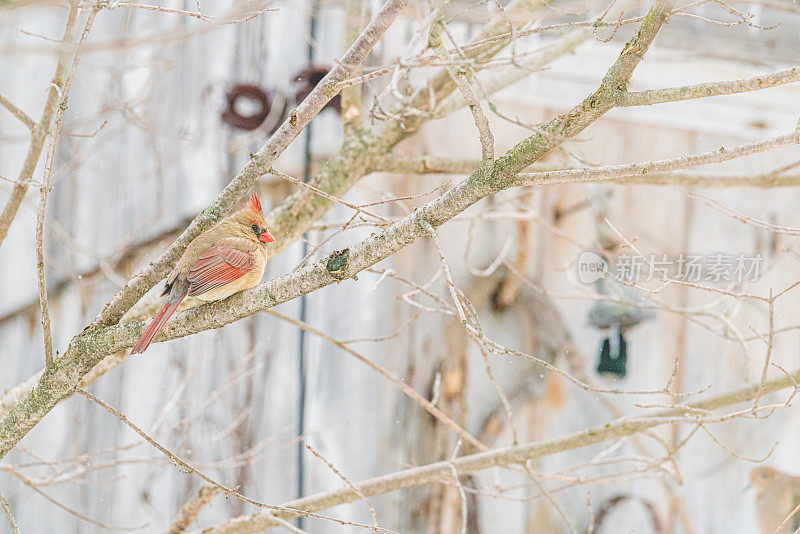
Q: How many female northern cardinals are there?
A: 1